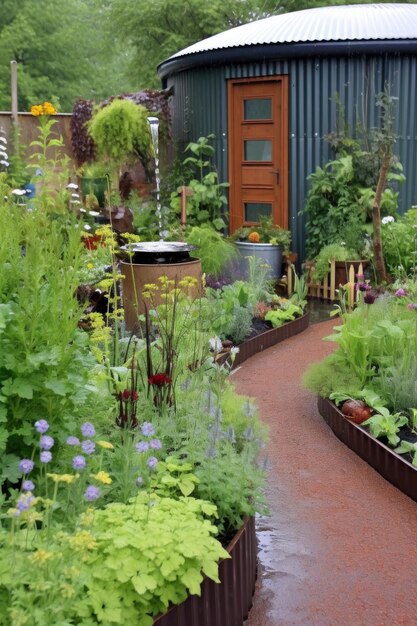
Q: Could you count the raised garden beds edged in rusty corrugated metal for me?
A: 3